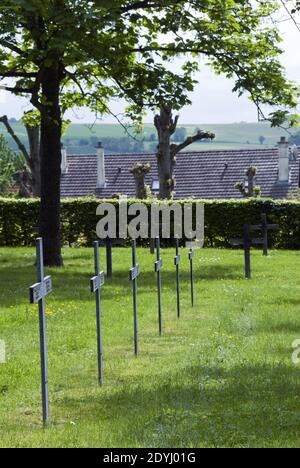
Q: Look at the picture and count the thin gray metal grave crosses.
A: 6